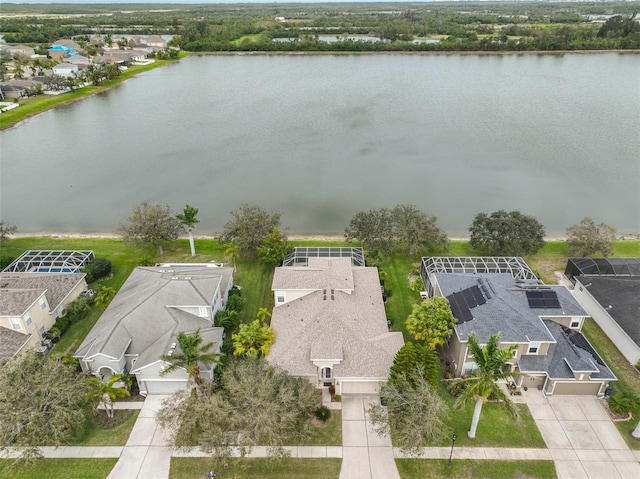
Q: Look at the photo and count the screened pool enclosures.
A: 4